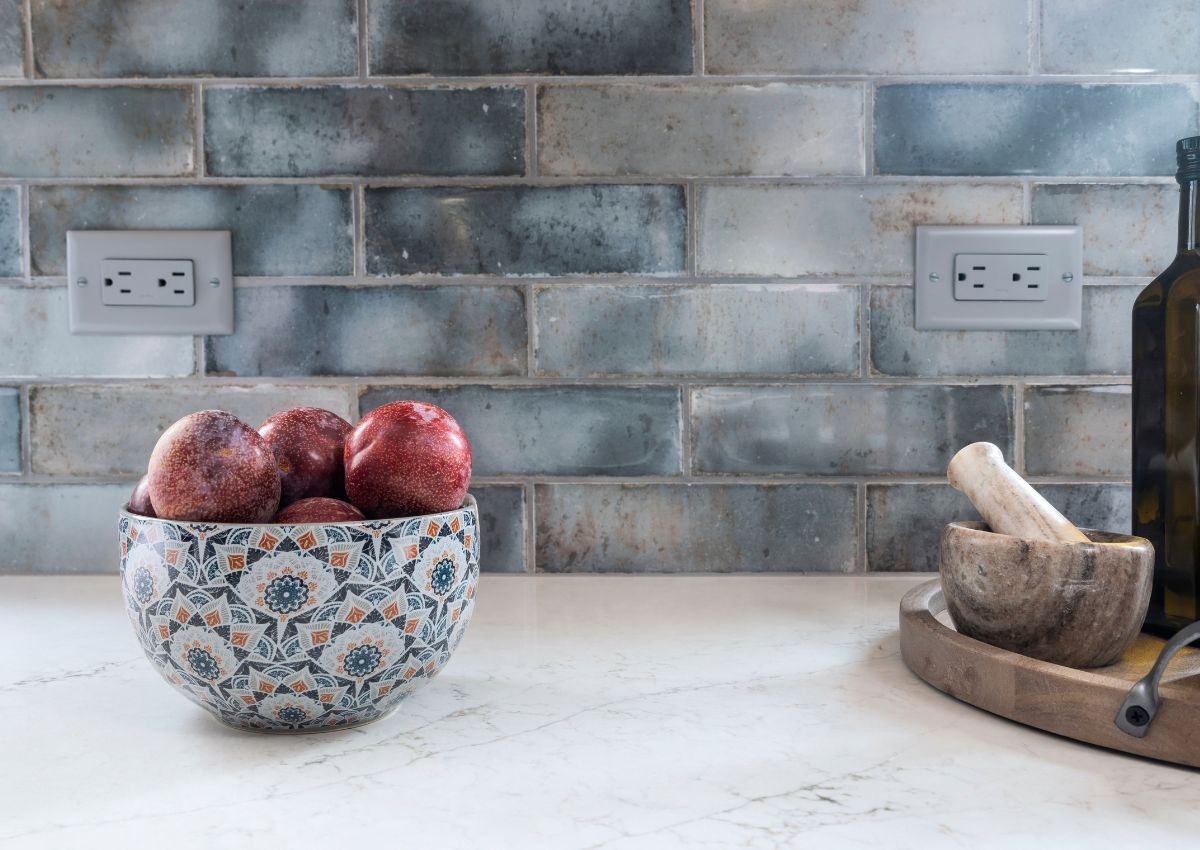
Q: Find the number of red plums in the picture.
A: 5